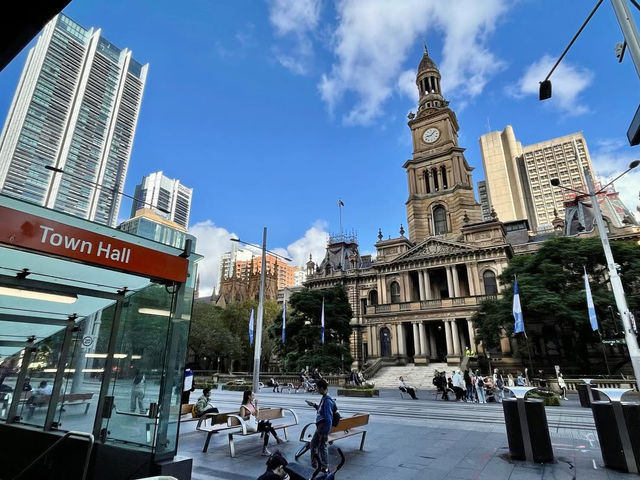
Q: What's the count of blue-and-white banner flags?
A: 5